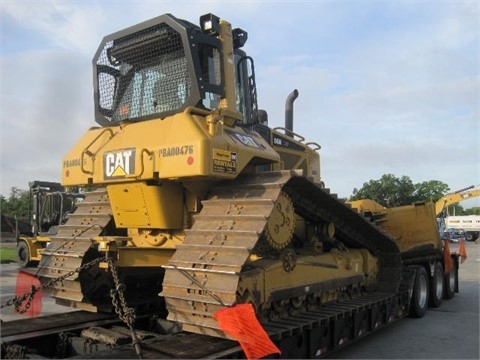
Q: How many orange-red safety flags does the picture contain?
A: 4